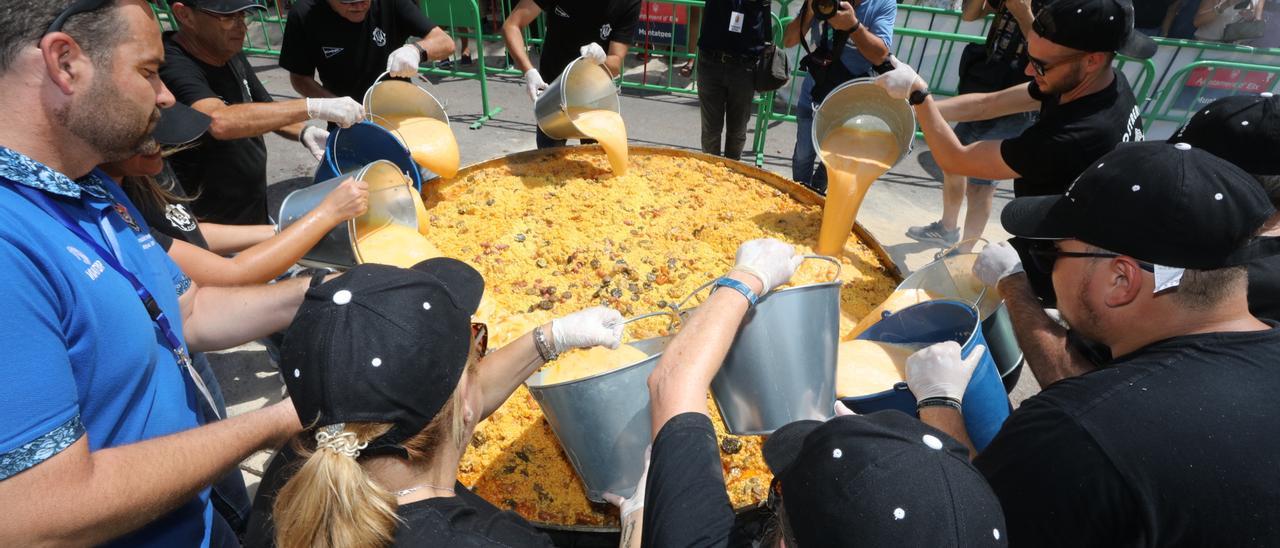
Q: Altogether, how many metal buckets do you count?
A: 7